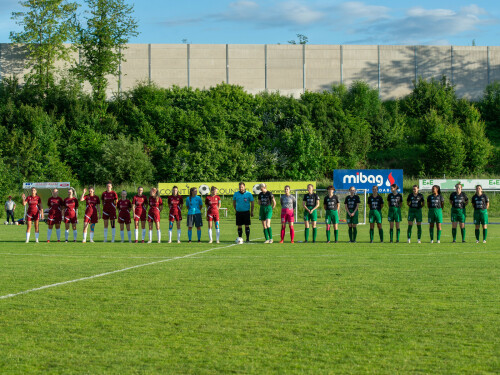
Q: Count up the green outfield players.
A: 10